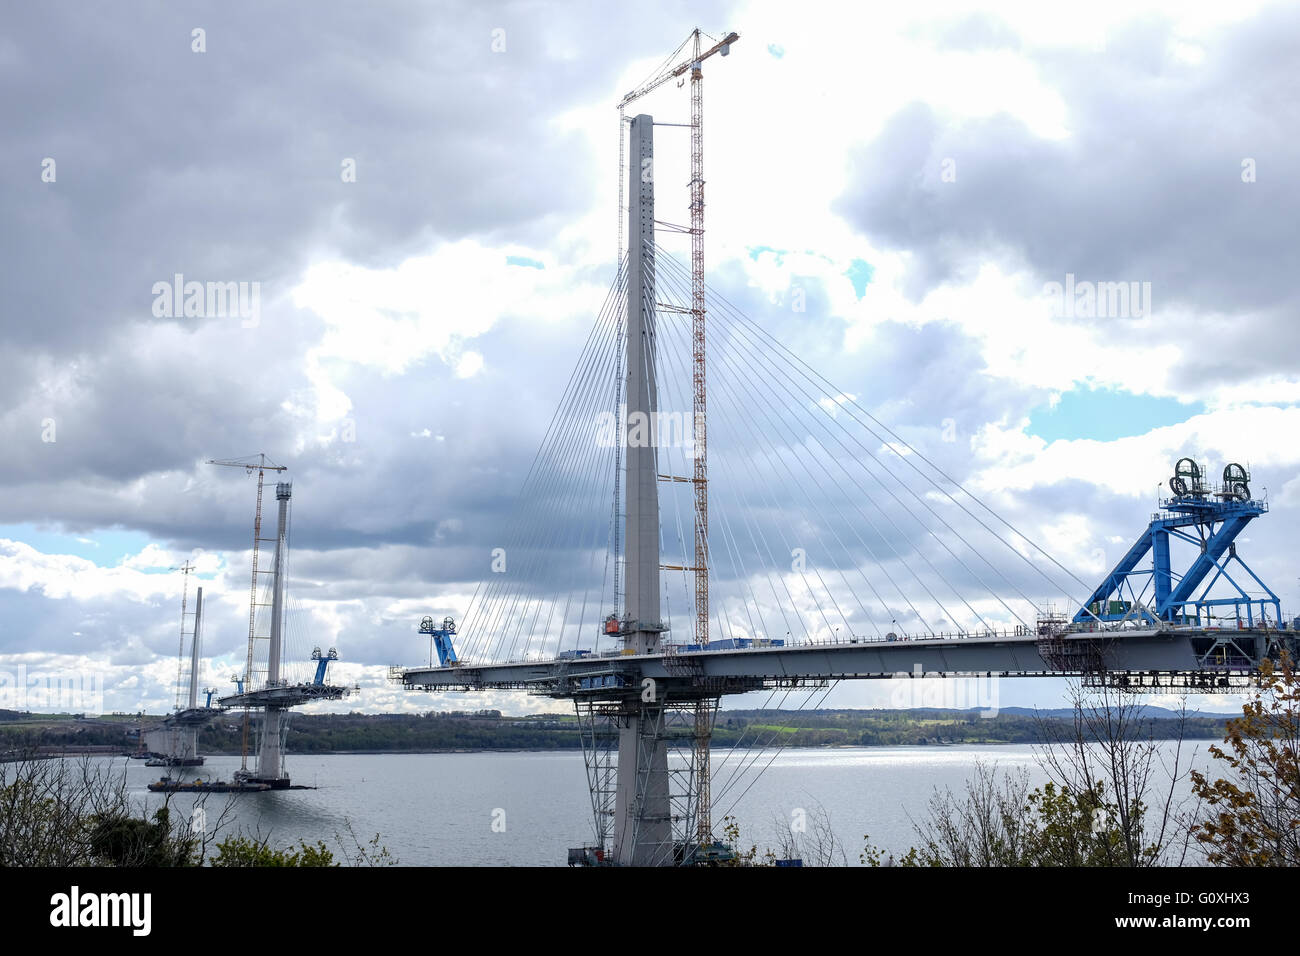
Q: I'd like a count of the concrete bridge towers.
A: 3